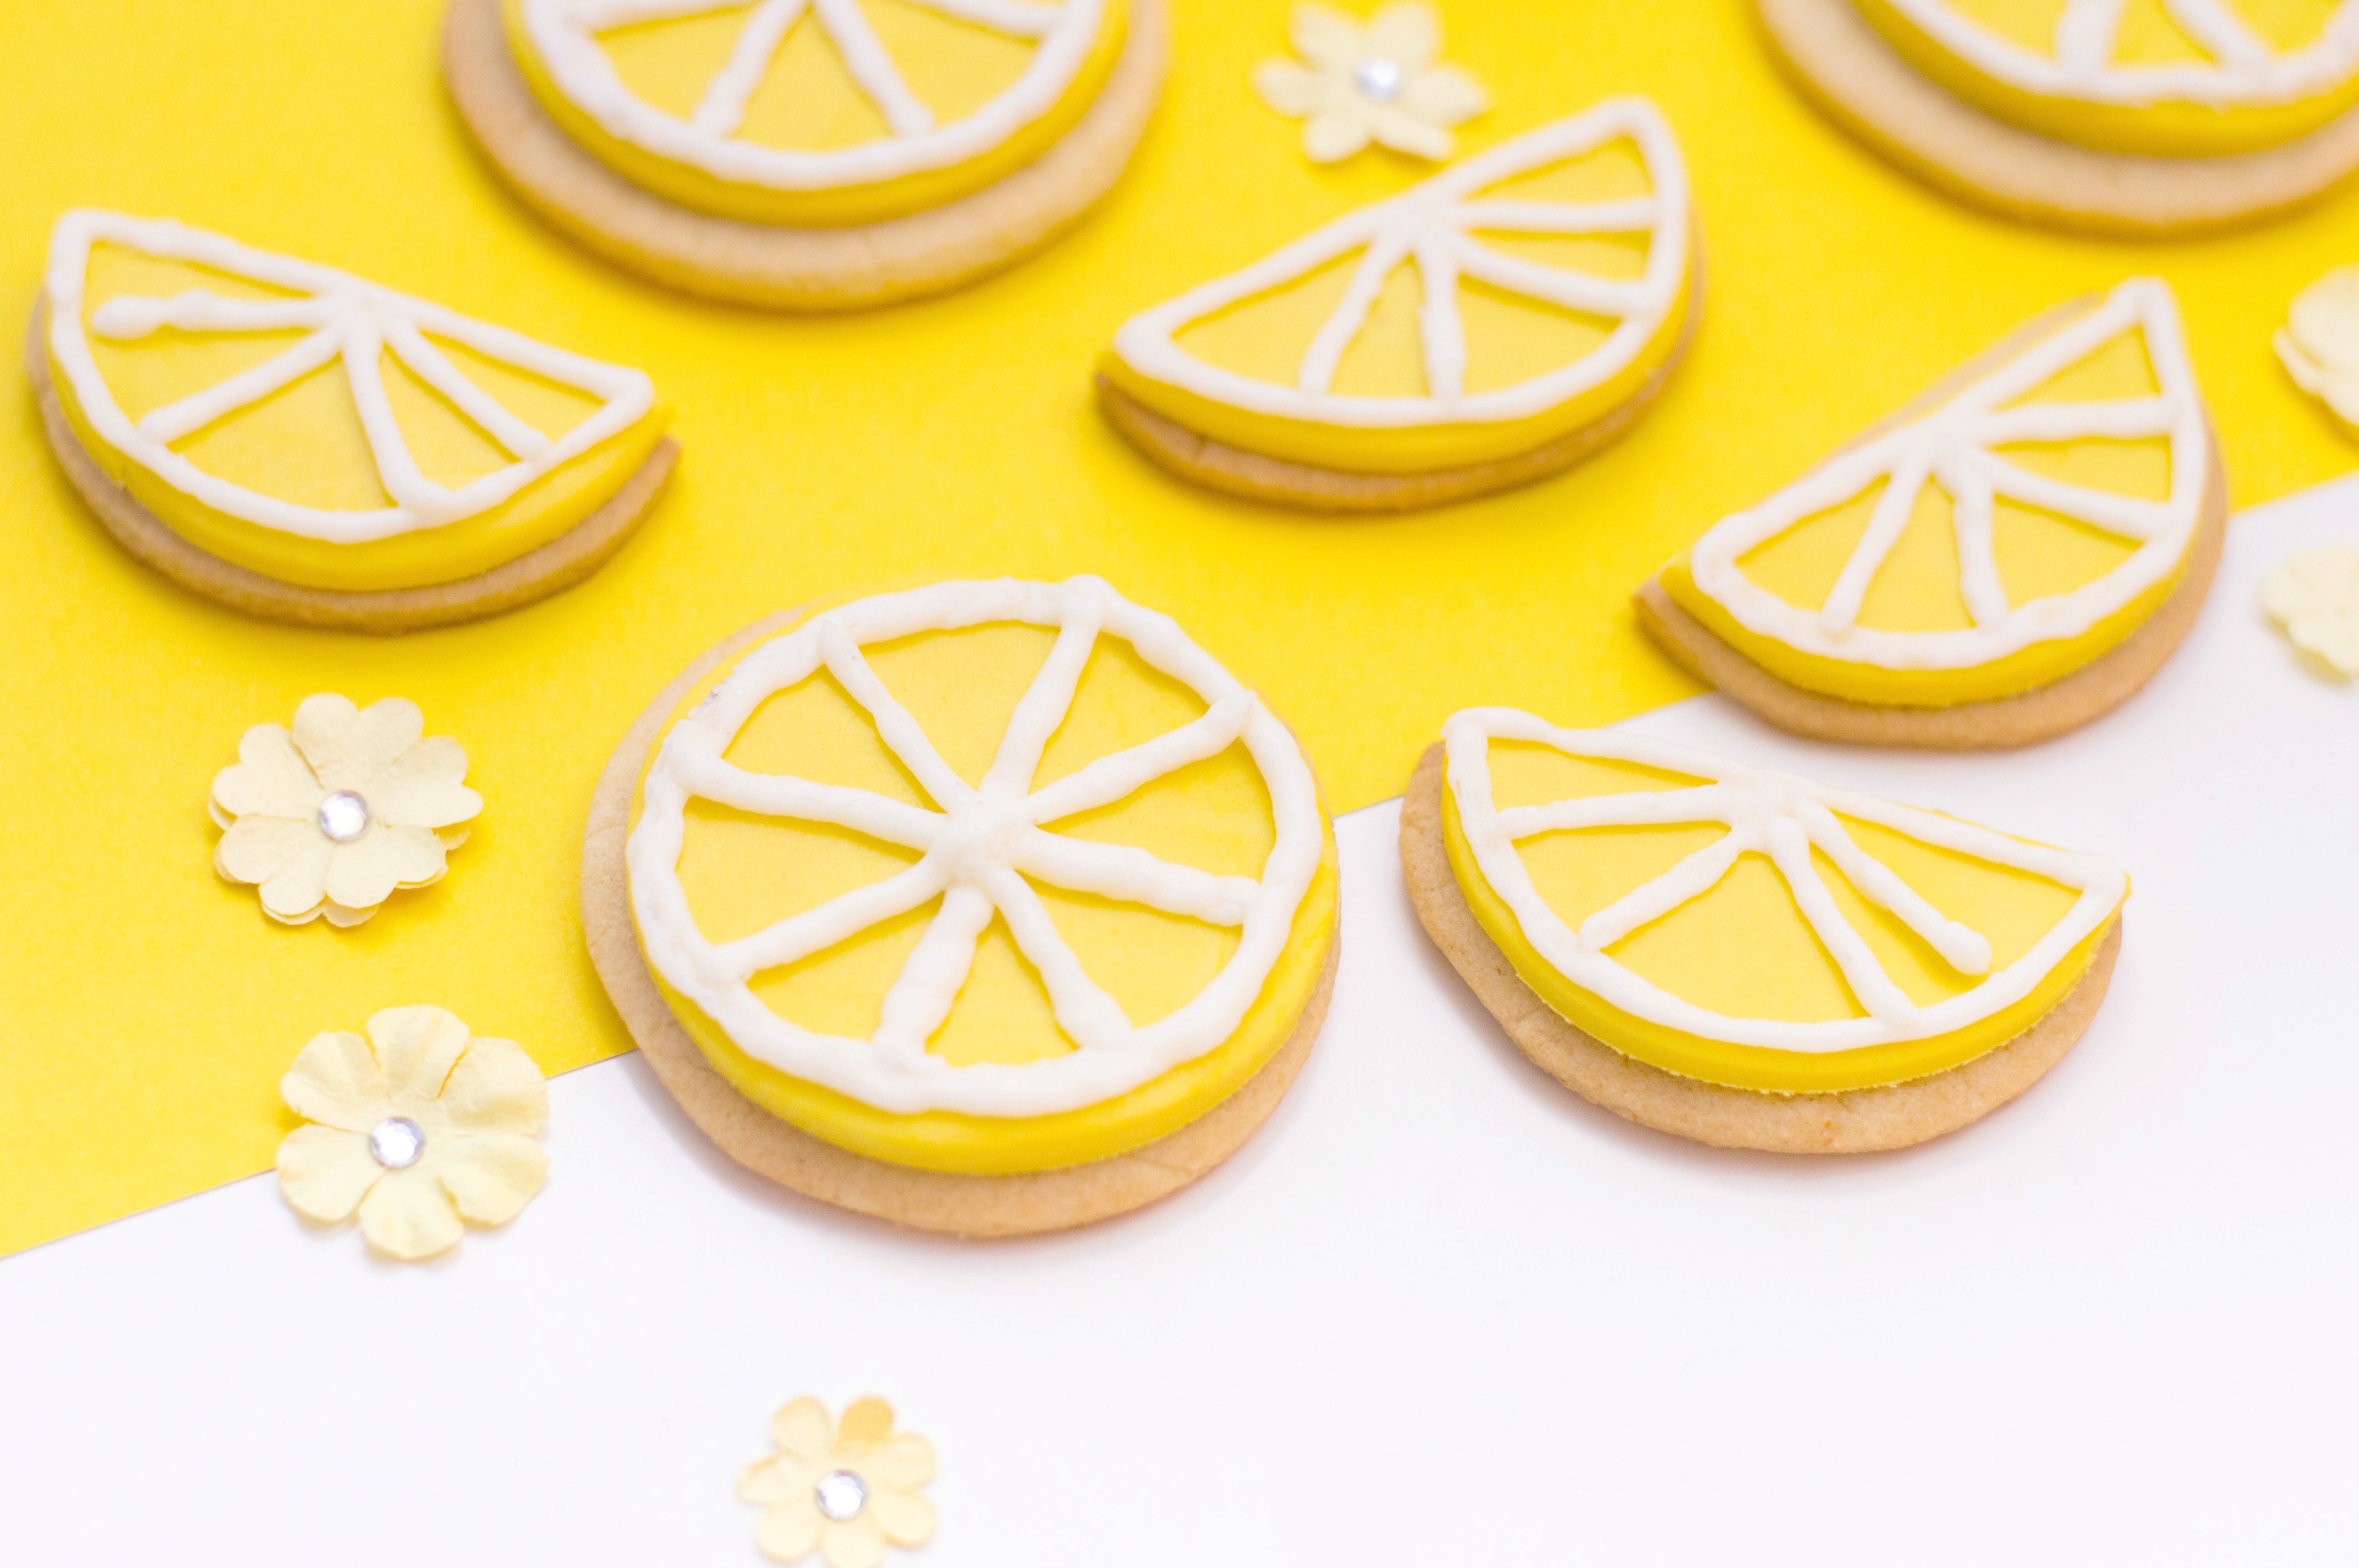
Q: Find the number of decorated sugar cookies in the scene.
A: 7